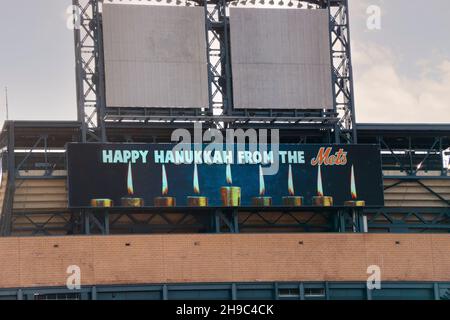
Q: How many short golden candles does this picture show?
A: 8